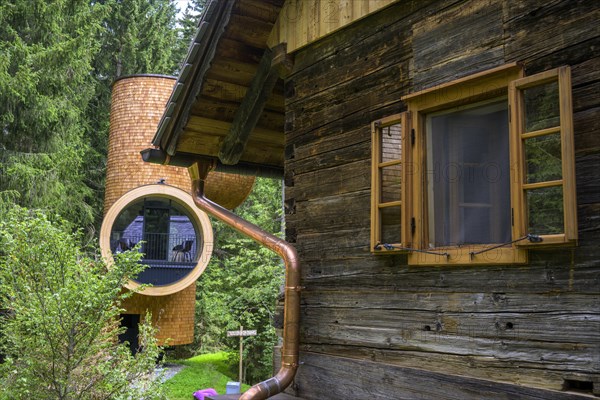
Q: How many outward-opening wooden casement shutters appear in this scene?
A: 2